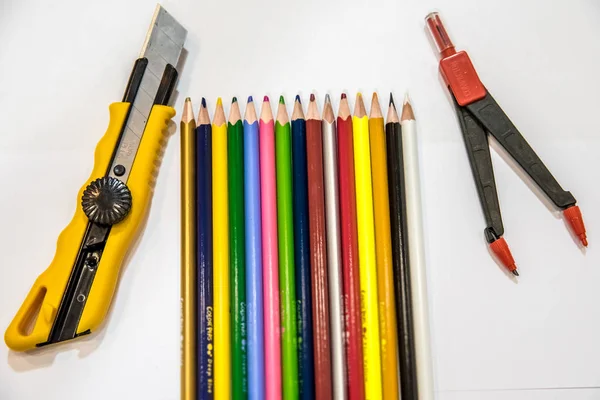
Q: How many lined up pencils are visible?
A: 15